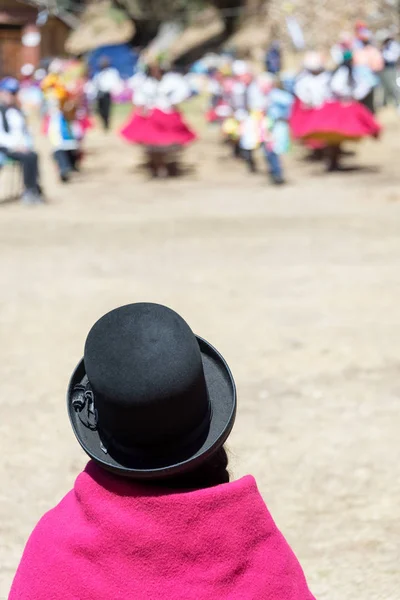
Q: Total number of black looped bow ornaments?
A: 1